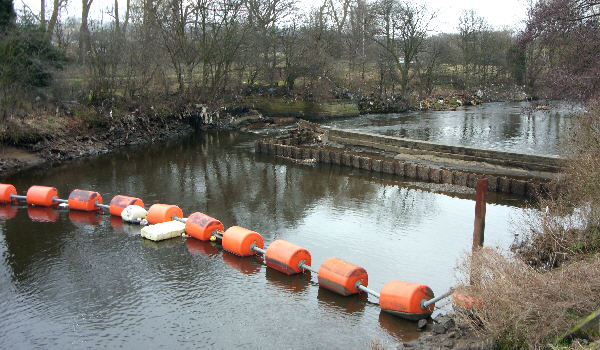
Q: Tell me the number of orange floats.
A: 11